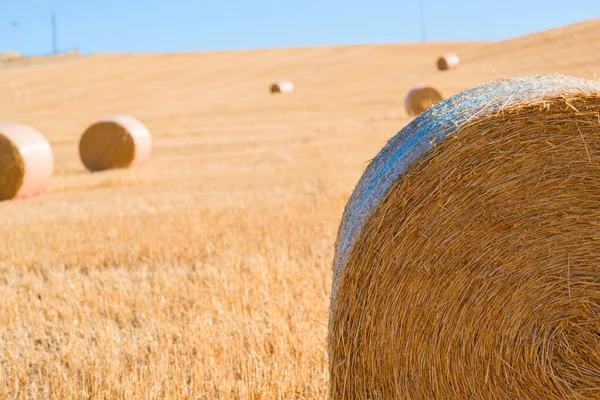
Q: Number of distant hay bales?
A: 5